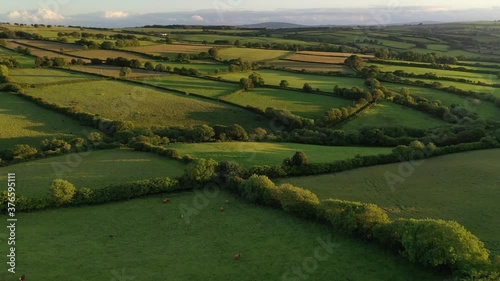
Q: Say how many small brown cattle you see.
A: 5